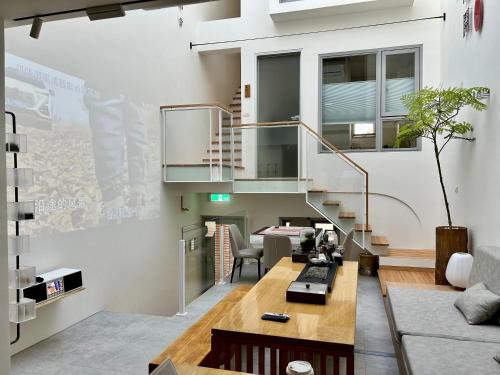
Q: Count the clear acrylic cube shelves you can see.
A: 6